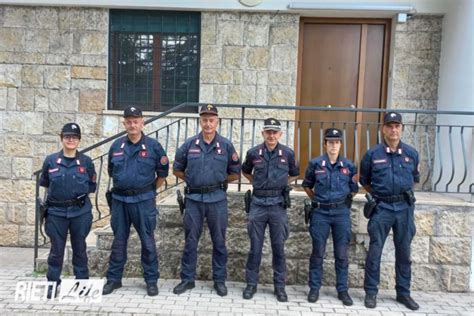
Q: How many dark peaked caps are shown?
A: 6